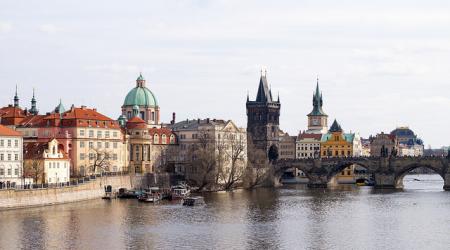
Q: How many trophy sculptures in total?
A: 0